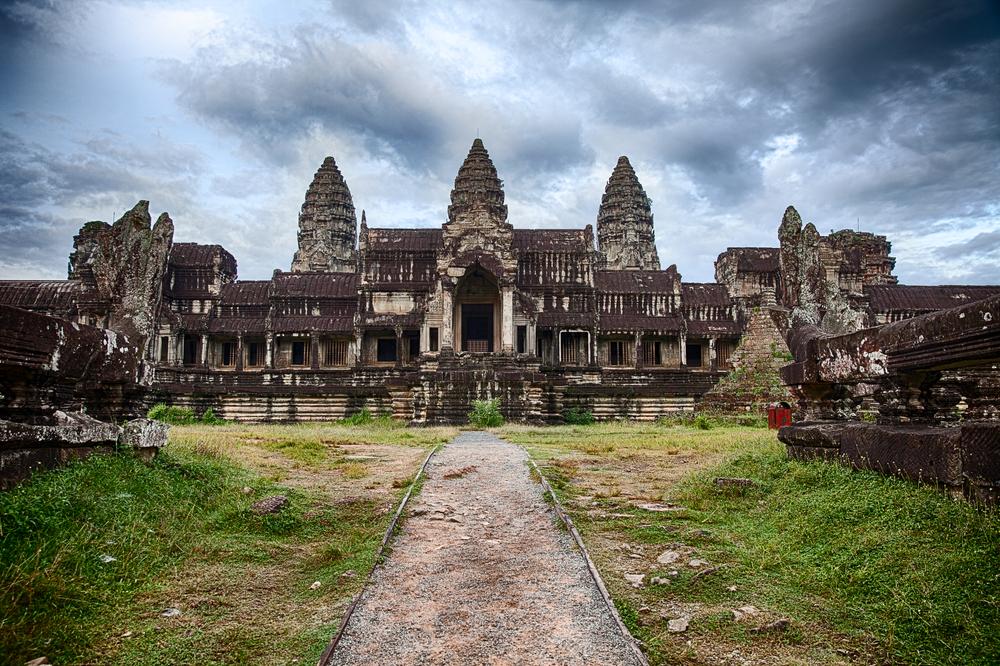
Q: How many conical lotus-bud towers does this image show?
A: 3